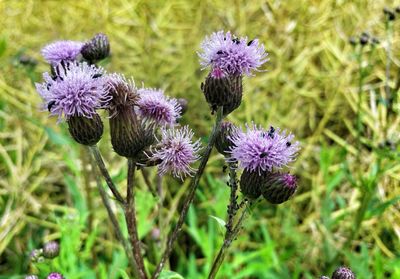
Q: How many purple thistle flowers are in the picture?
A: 6